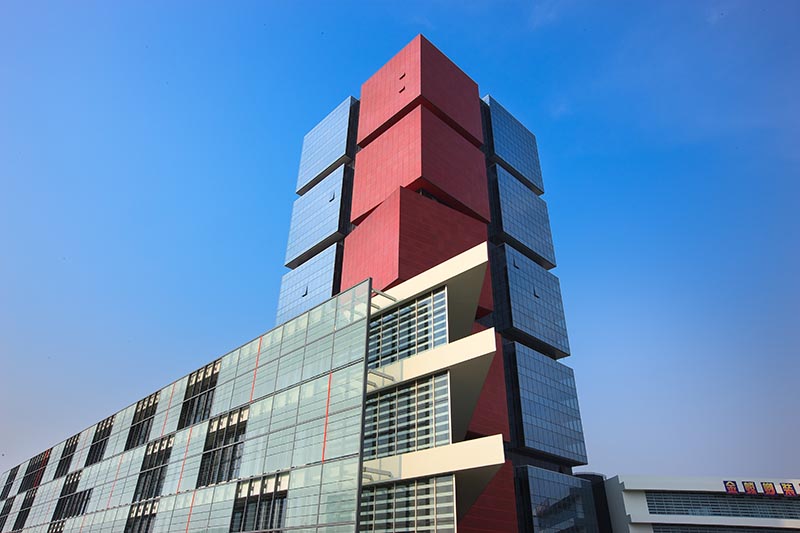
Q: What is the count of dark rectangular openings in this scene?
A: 14